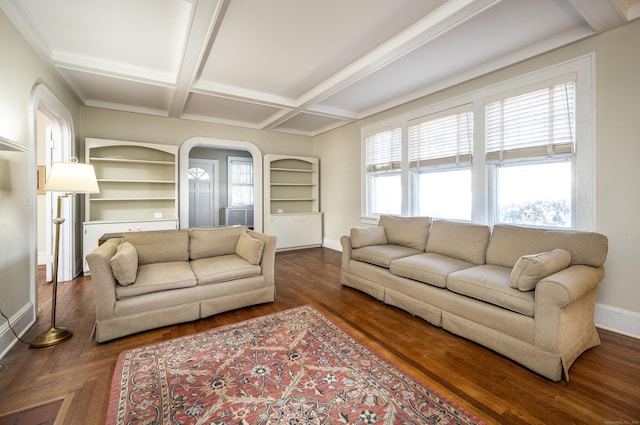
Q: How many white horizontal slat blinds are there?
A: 3